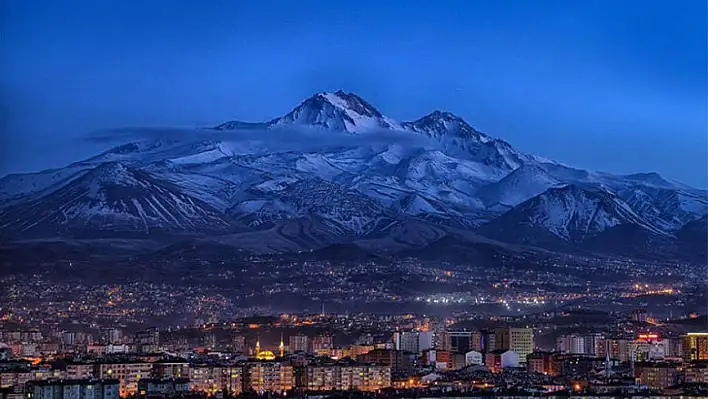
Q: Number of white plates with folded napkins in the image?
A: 0